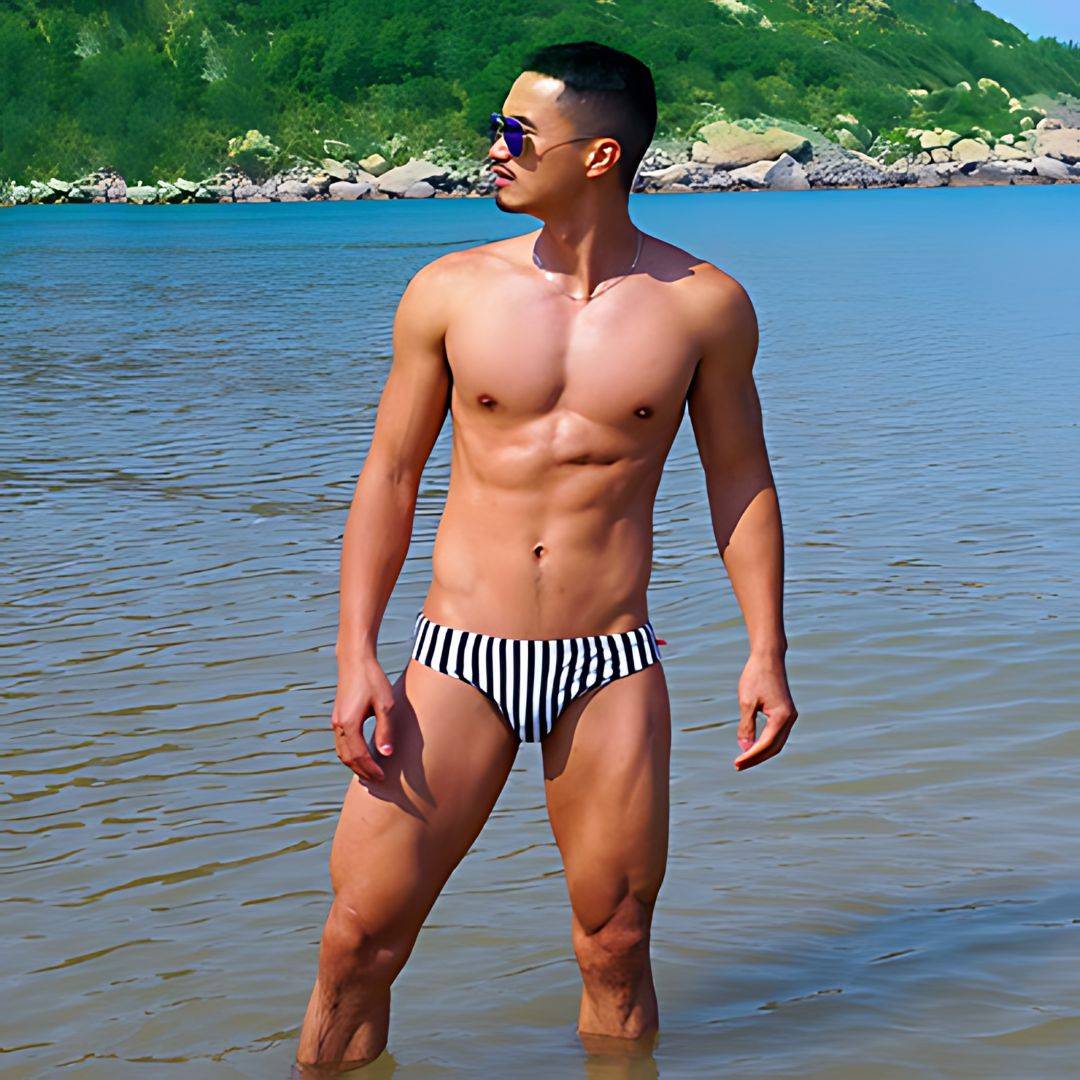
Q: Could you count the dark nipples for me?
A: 2